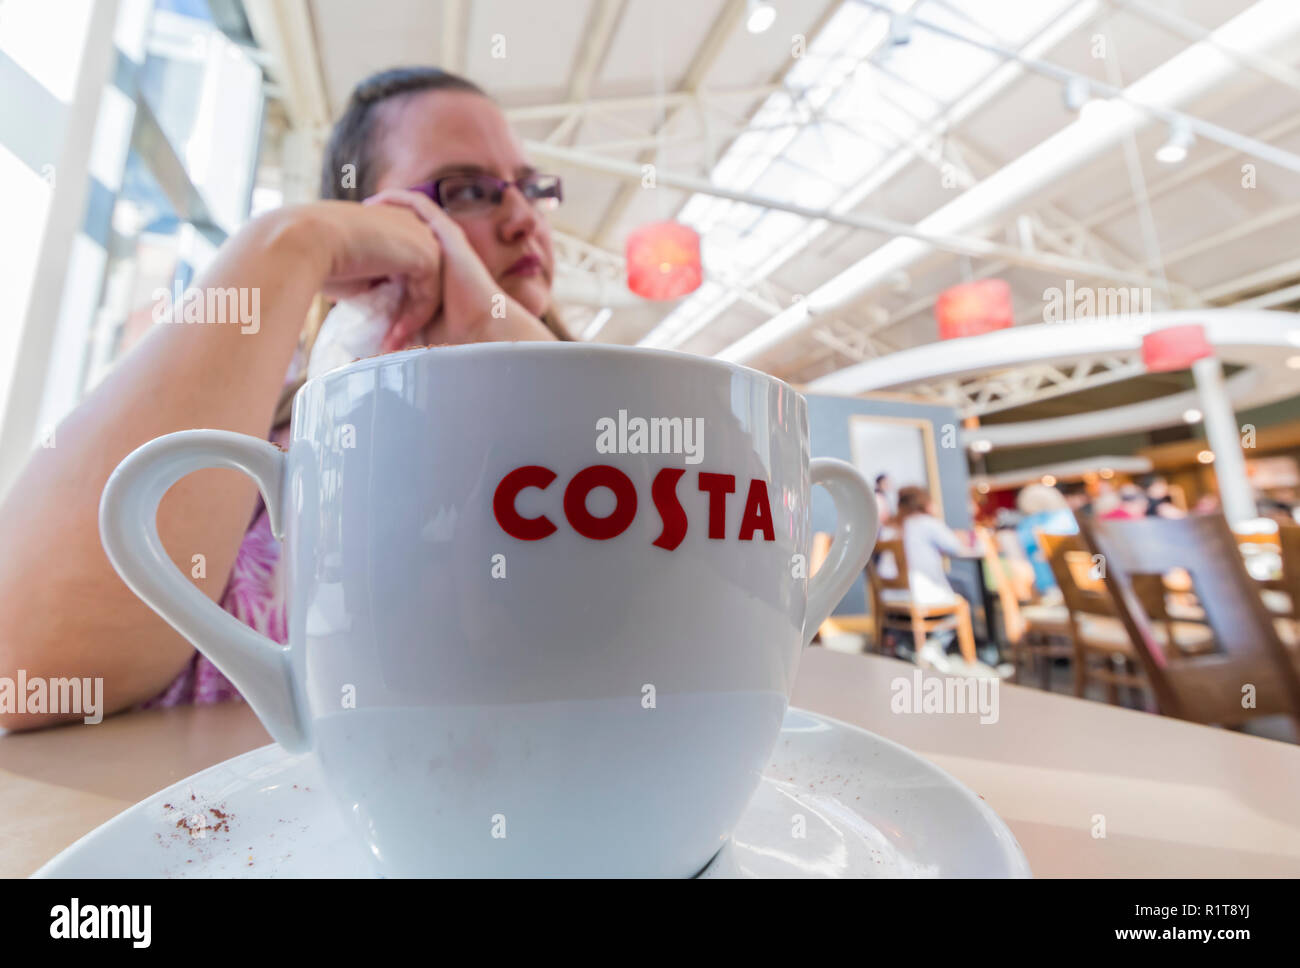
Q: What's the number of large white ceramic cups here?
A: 1